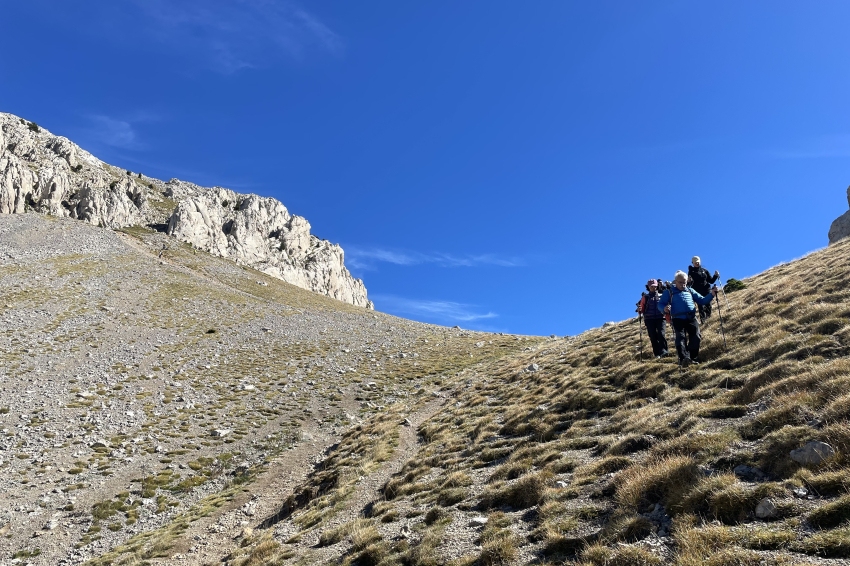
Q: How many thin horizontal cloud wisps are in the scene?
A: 2